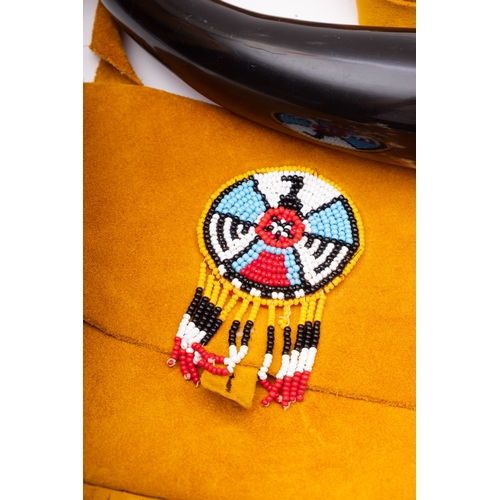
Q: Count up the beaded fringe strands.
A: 12